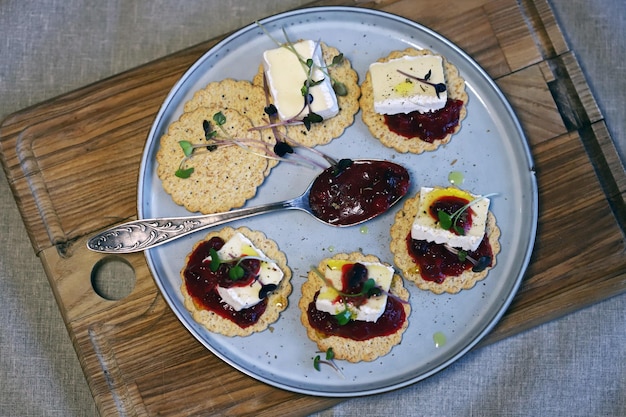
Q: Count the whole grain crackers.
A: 7